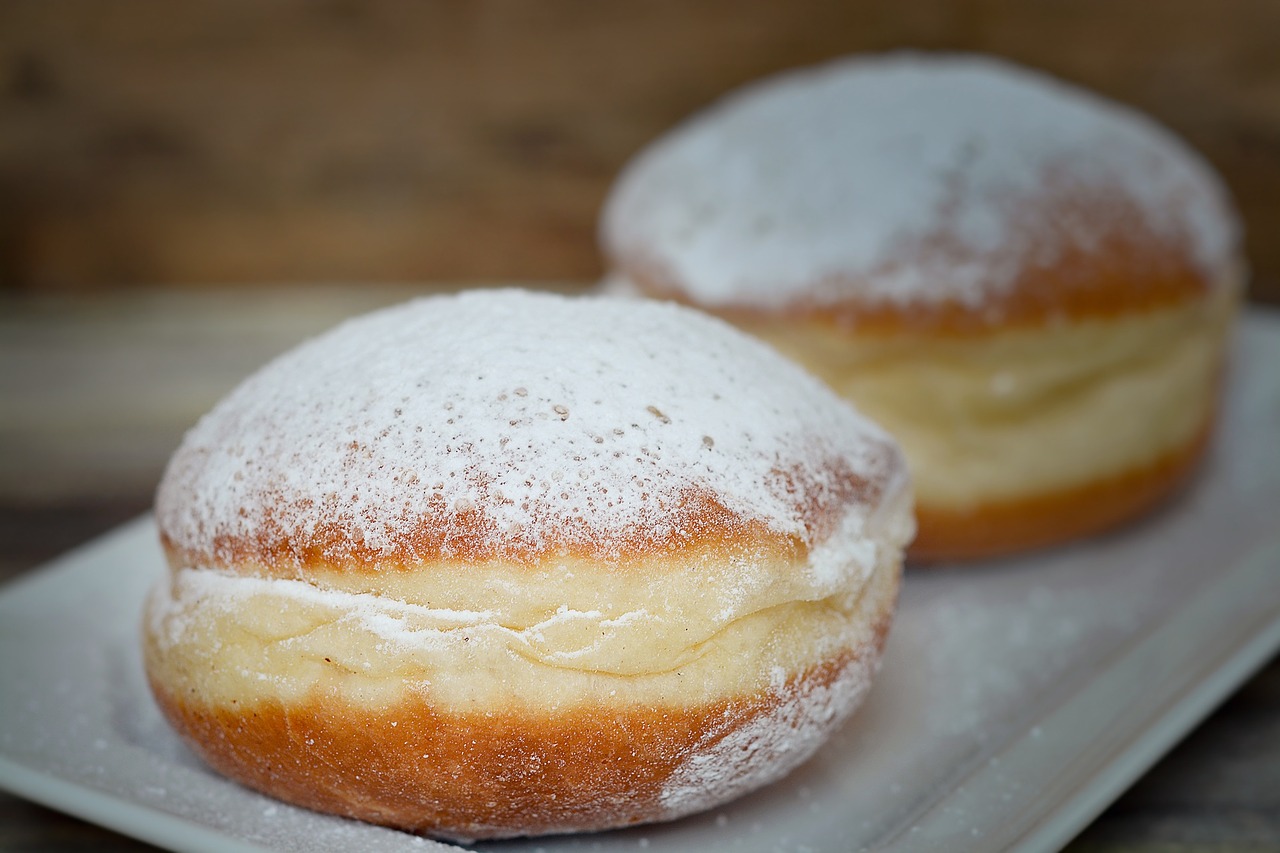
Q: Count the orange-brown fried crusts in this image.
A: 4